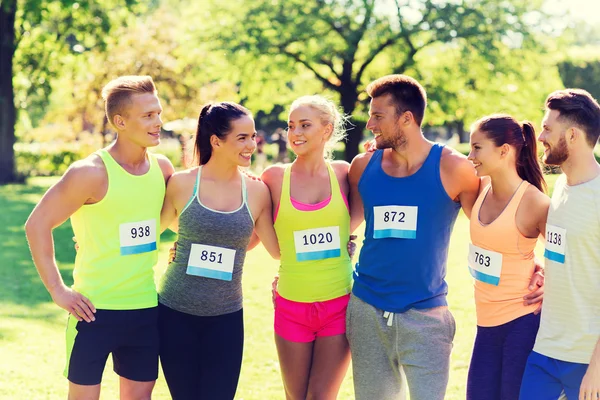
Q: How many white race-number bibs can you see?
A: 6